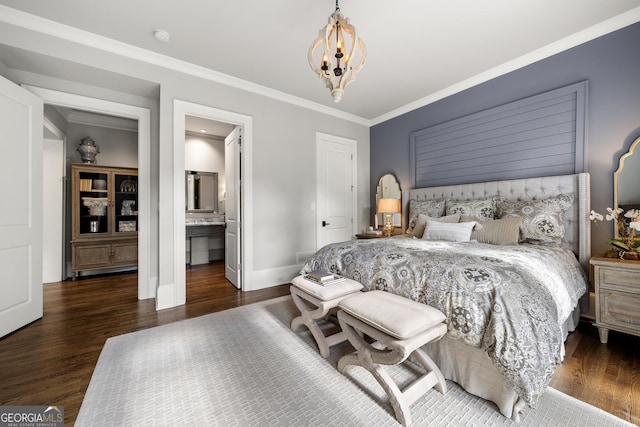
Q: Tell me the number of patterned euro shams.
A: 3